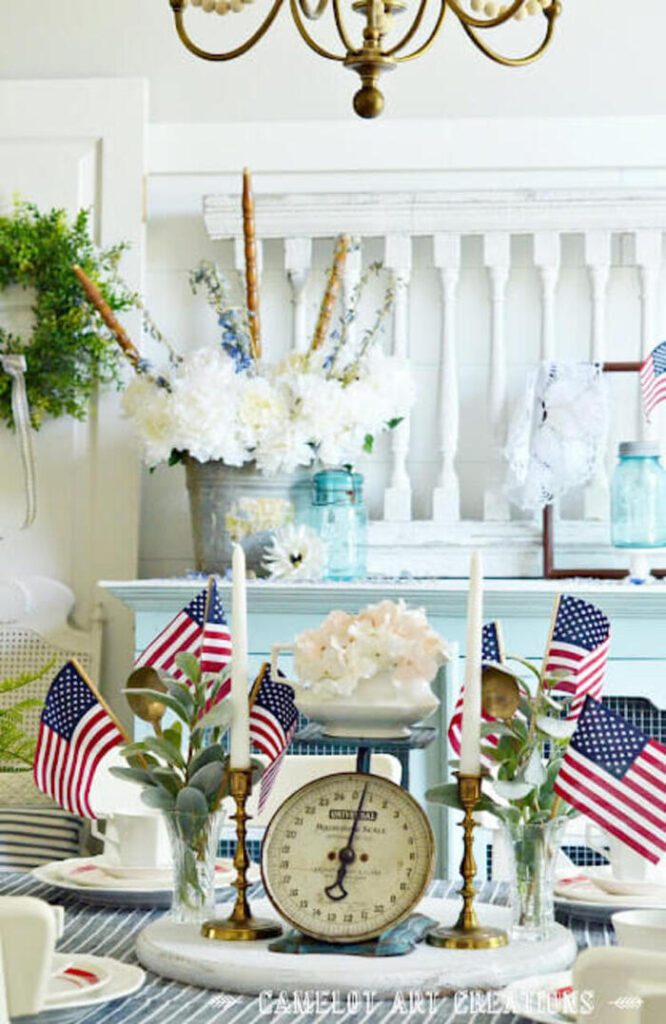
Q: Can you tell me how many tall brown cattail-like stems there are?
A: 3